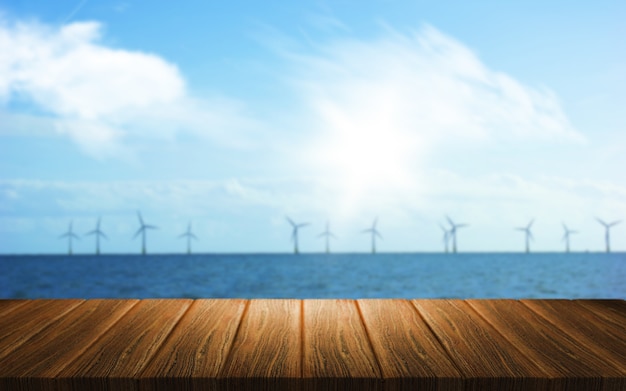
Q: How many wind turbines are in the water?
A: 12